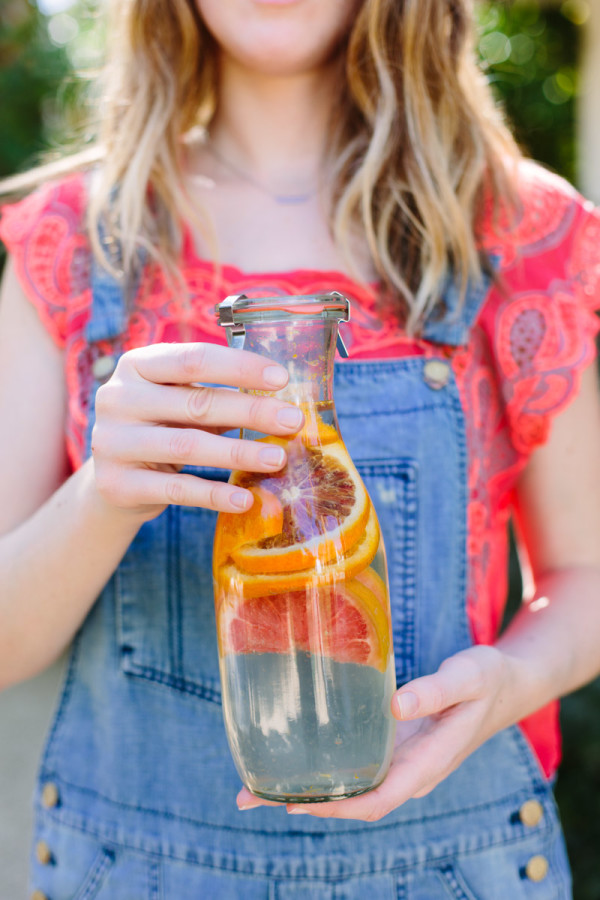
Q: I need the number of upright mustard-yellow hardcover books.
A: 0